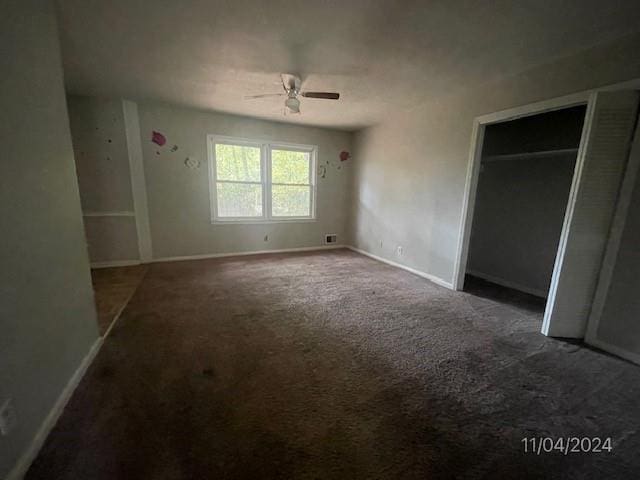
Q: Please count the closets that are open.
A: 1